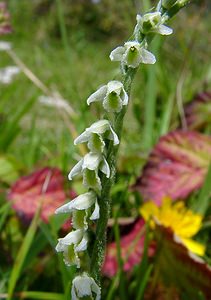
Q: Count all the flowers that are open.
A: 8